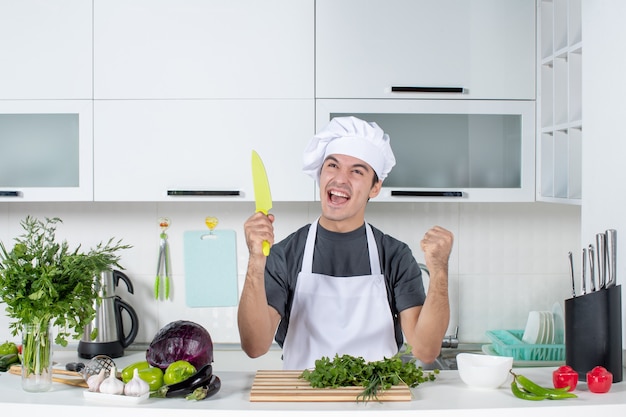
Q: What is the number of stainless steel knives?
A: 5